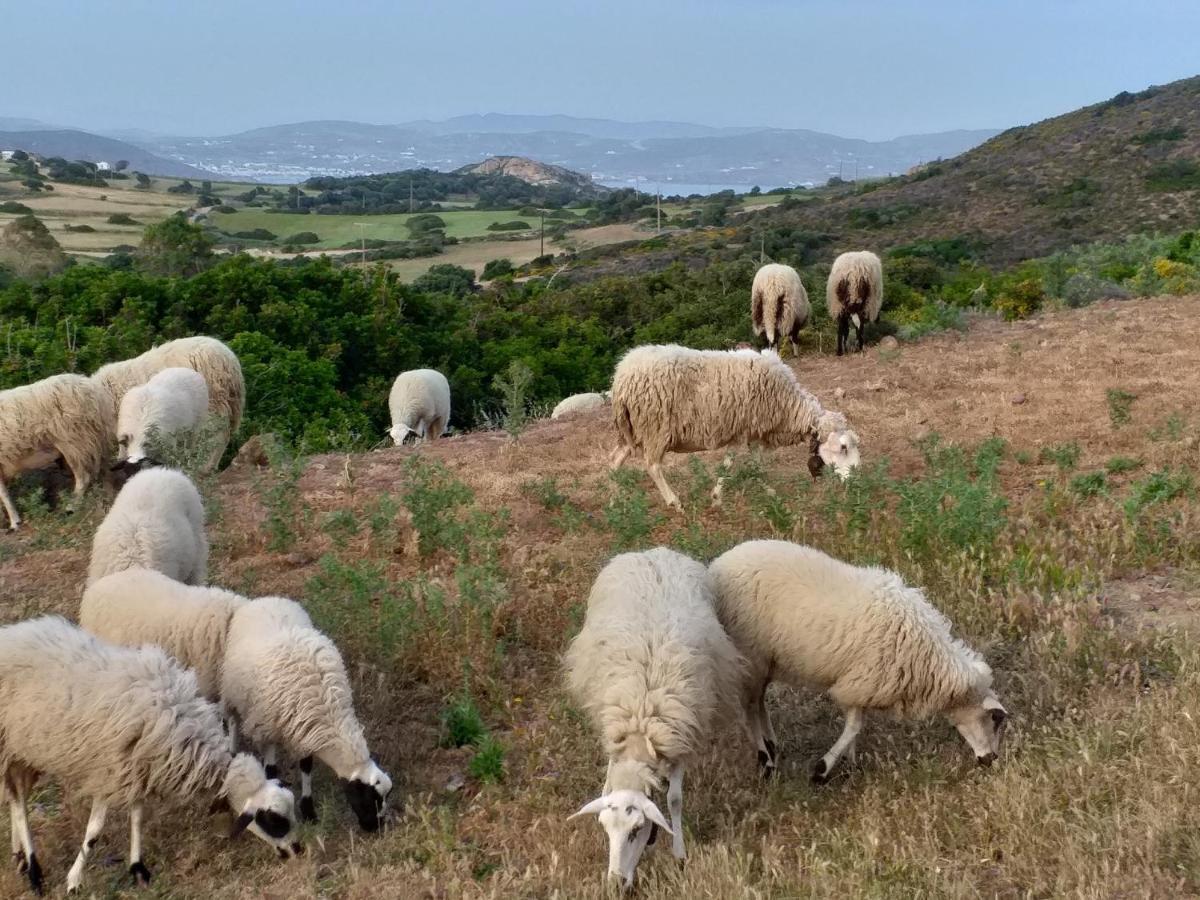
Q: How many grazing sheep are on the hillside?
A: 14